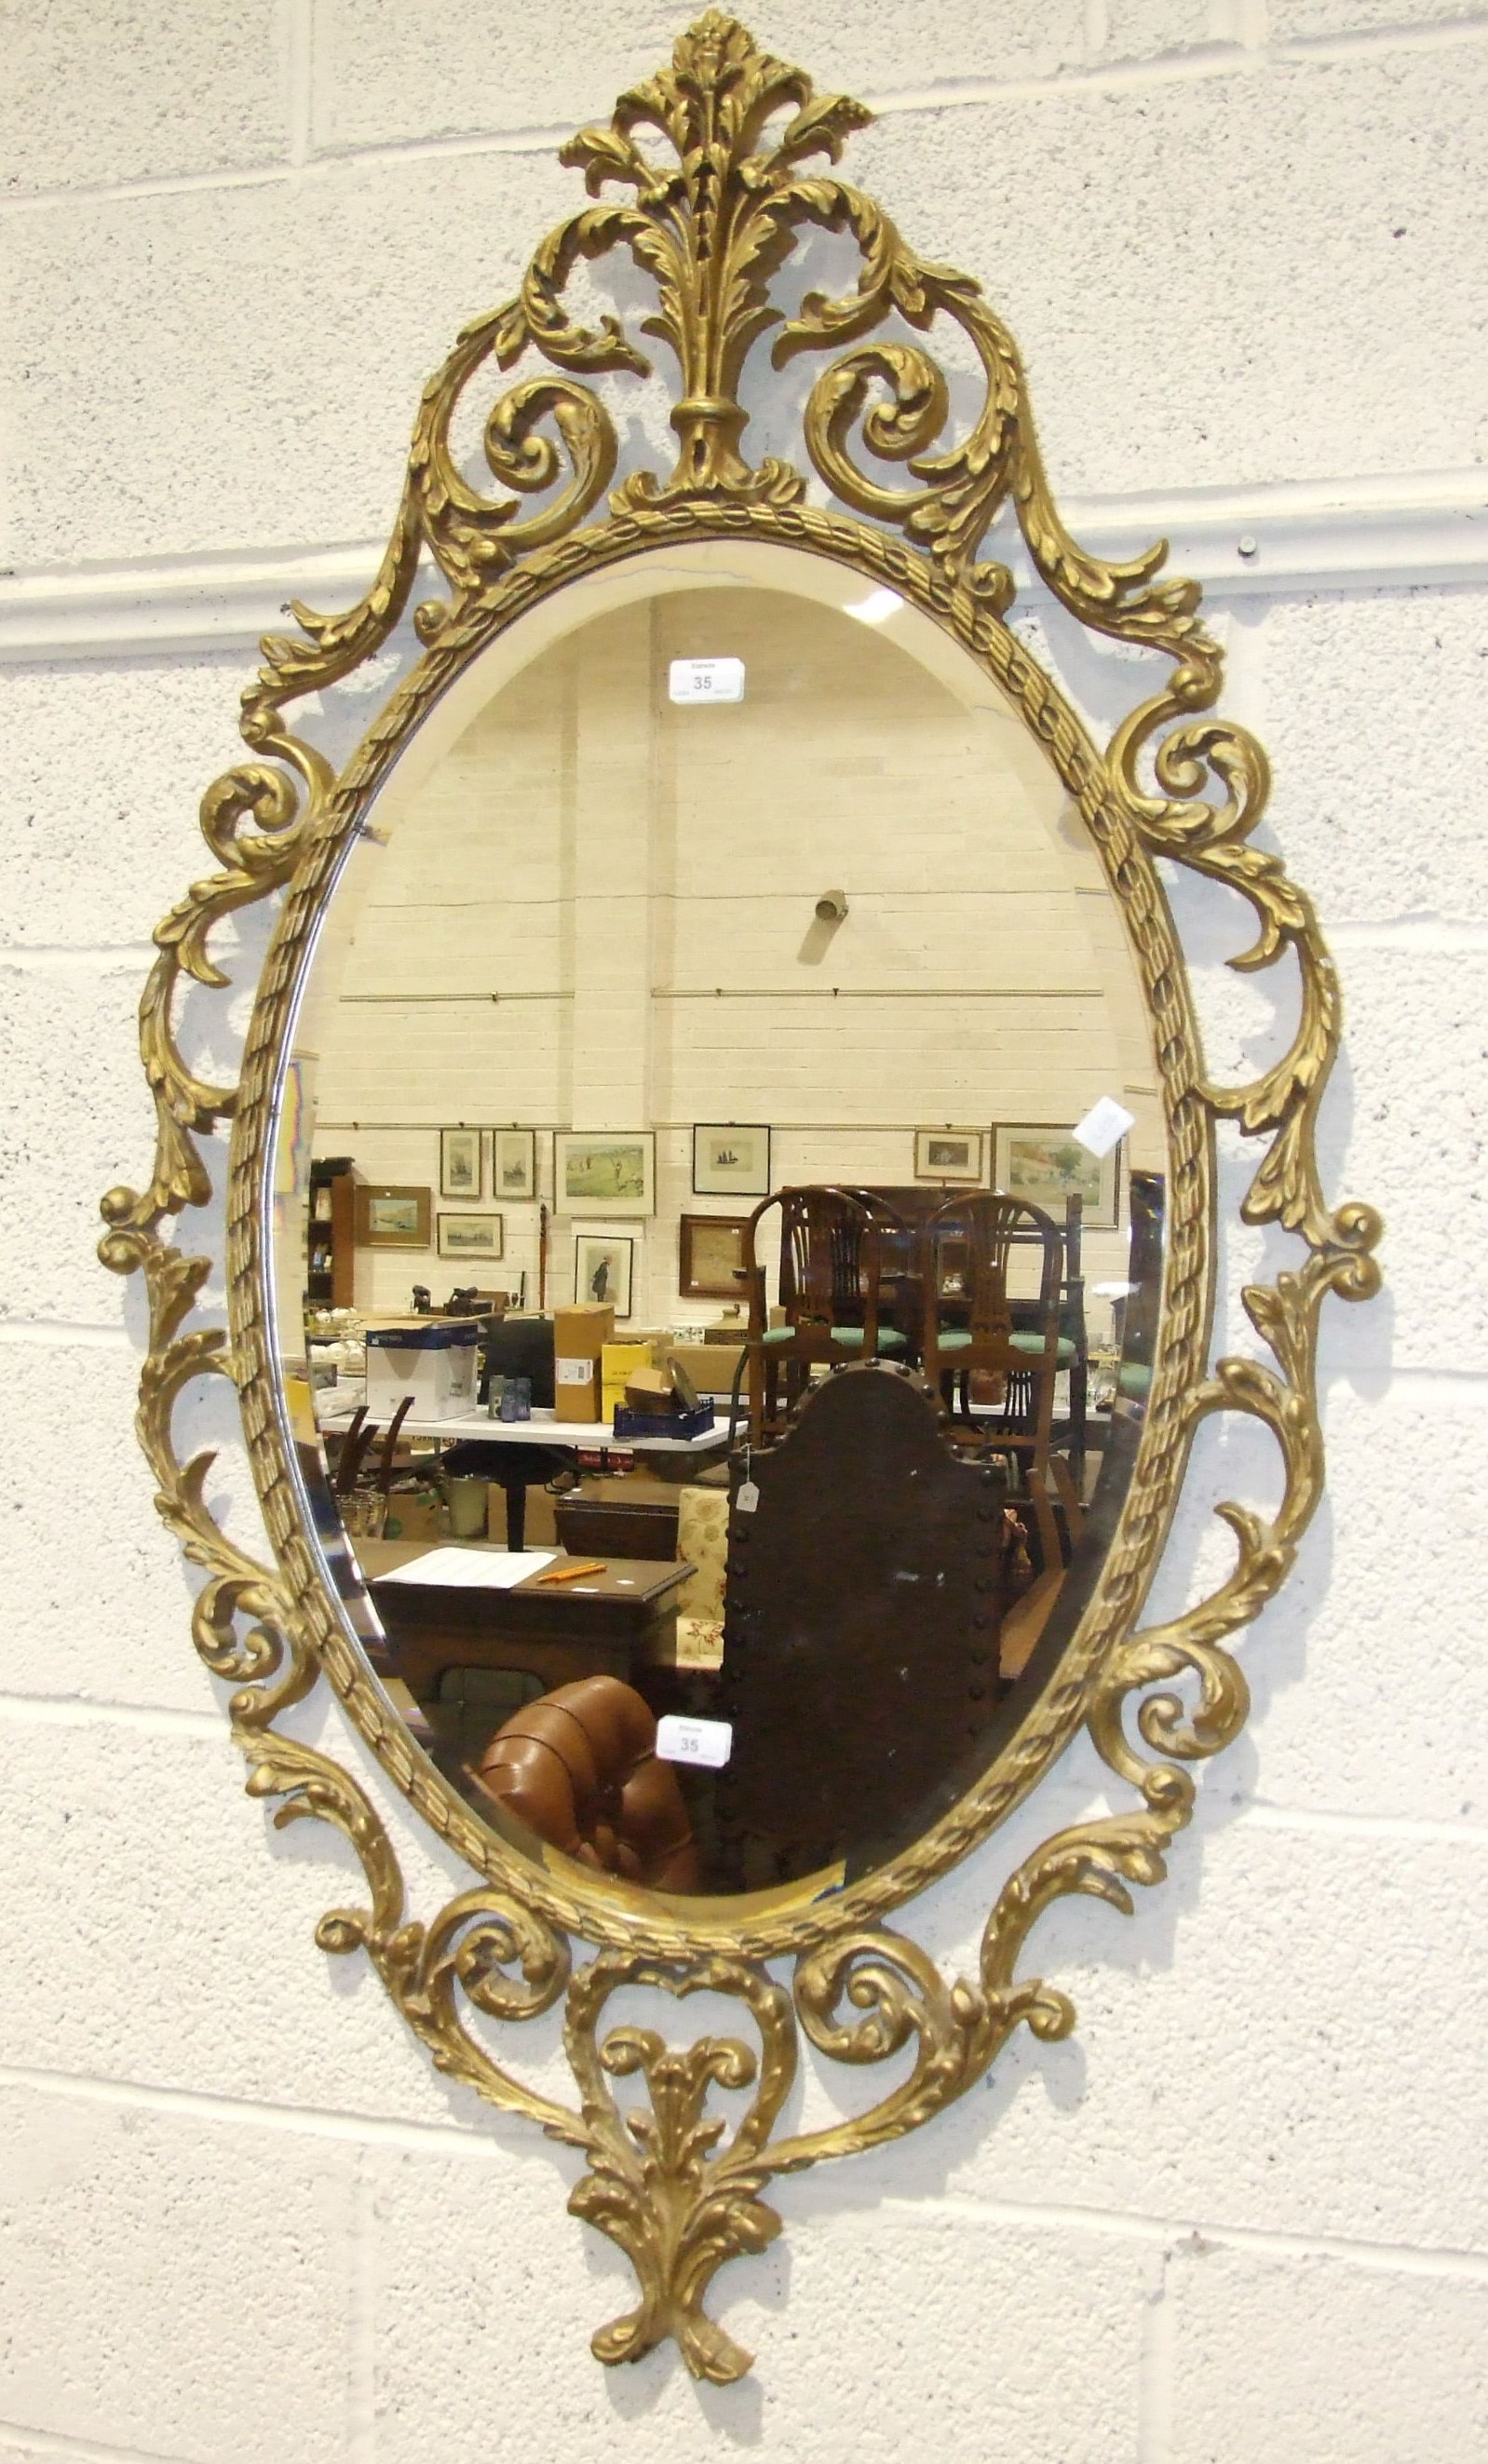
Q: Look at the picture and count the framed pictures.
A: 10